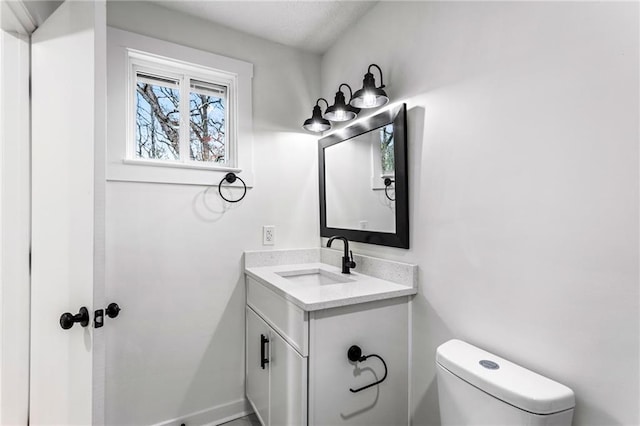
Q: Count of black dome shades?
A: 3